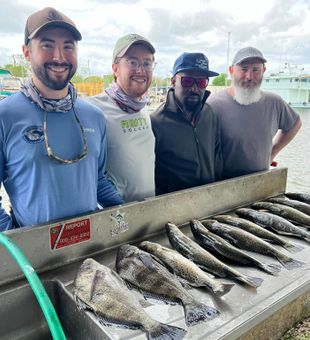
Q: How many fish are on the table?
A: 11